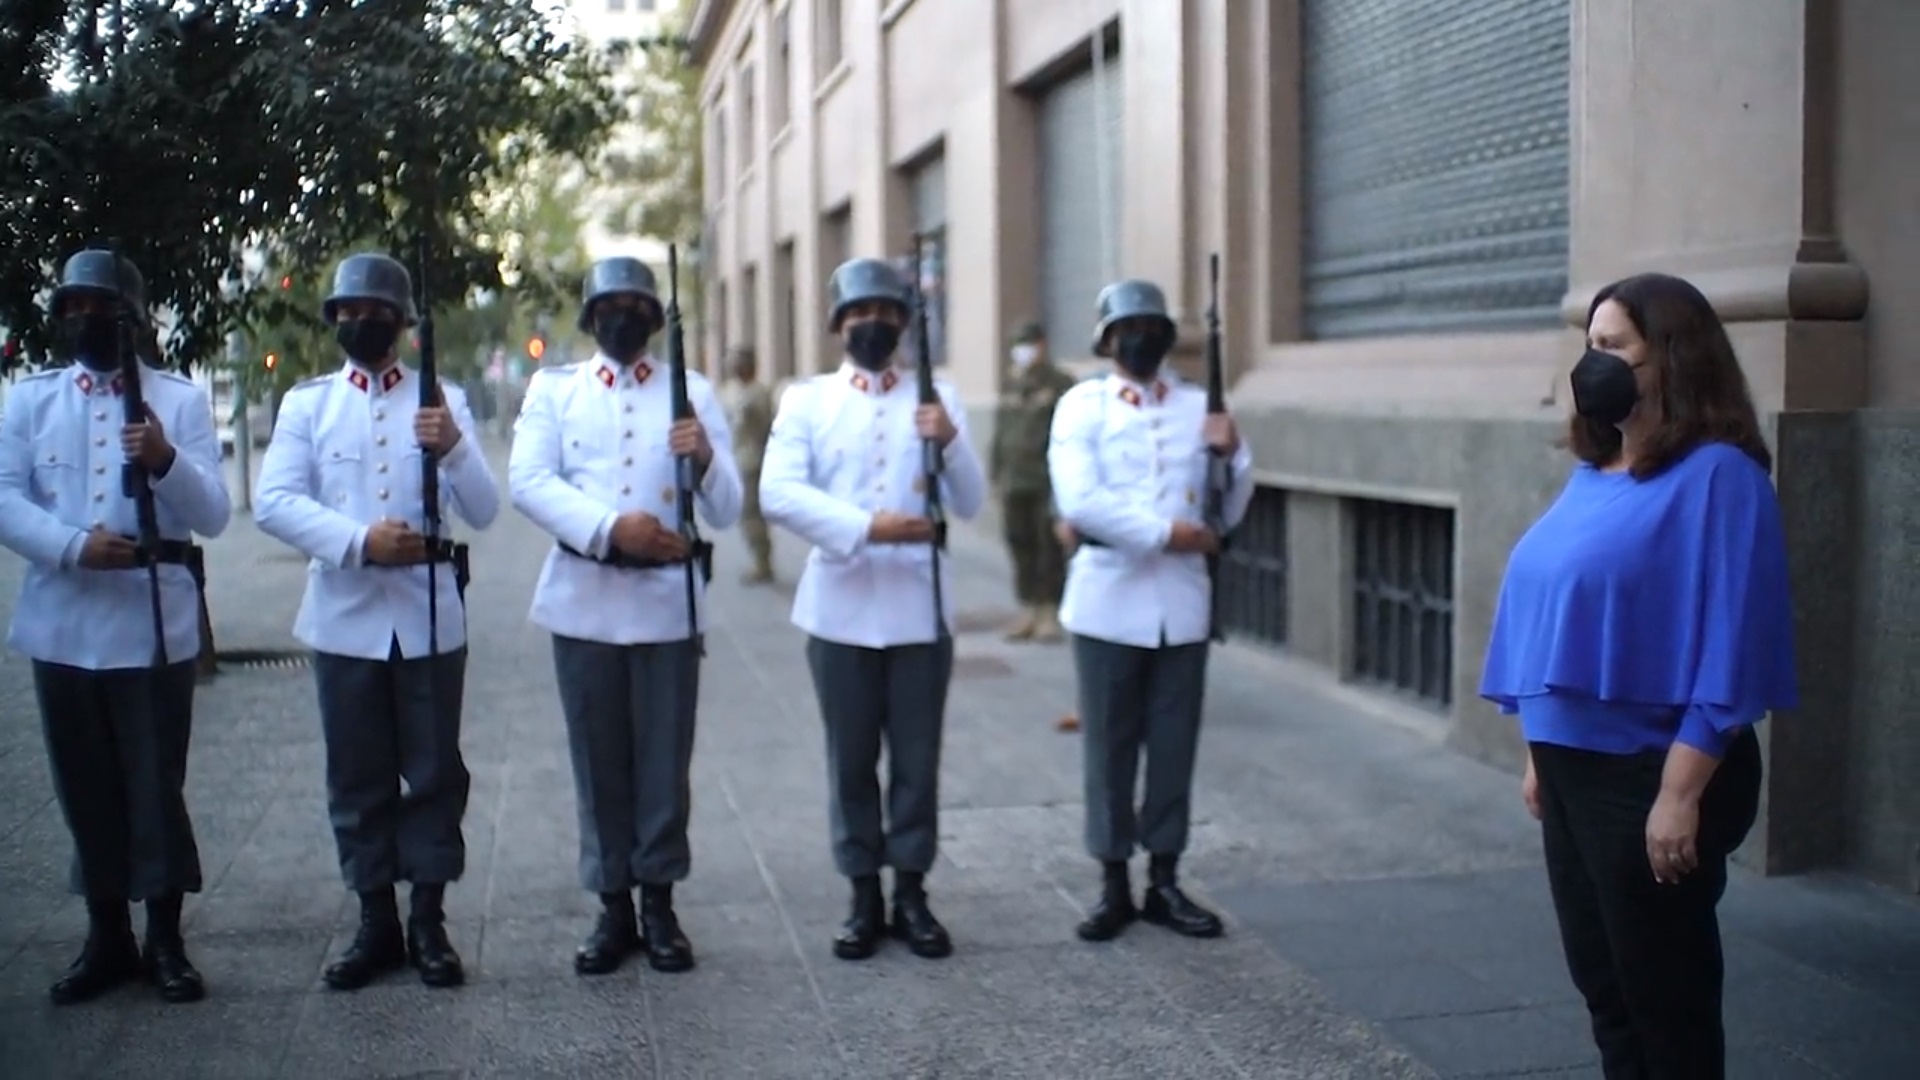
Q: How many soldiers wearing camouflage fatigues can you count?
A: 2